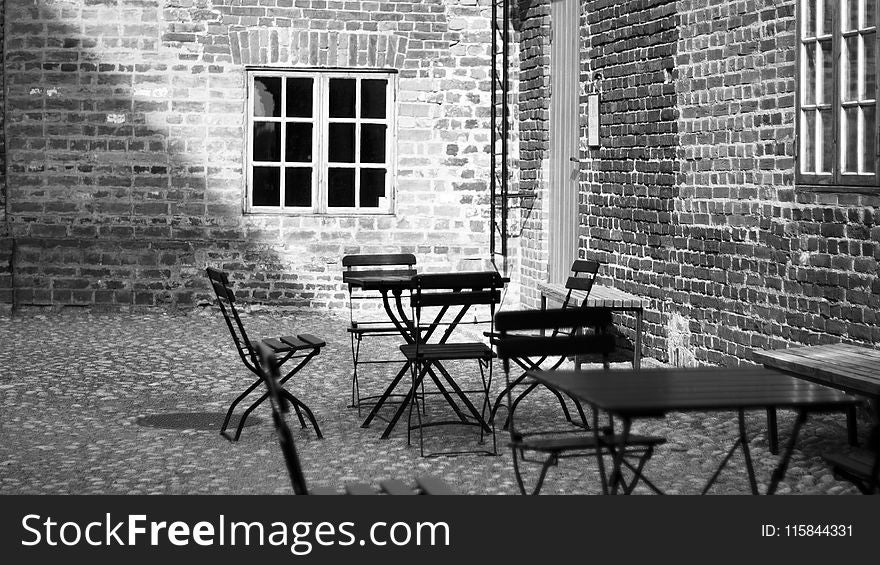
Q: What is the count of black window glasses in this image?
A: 12